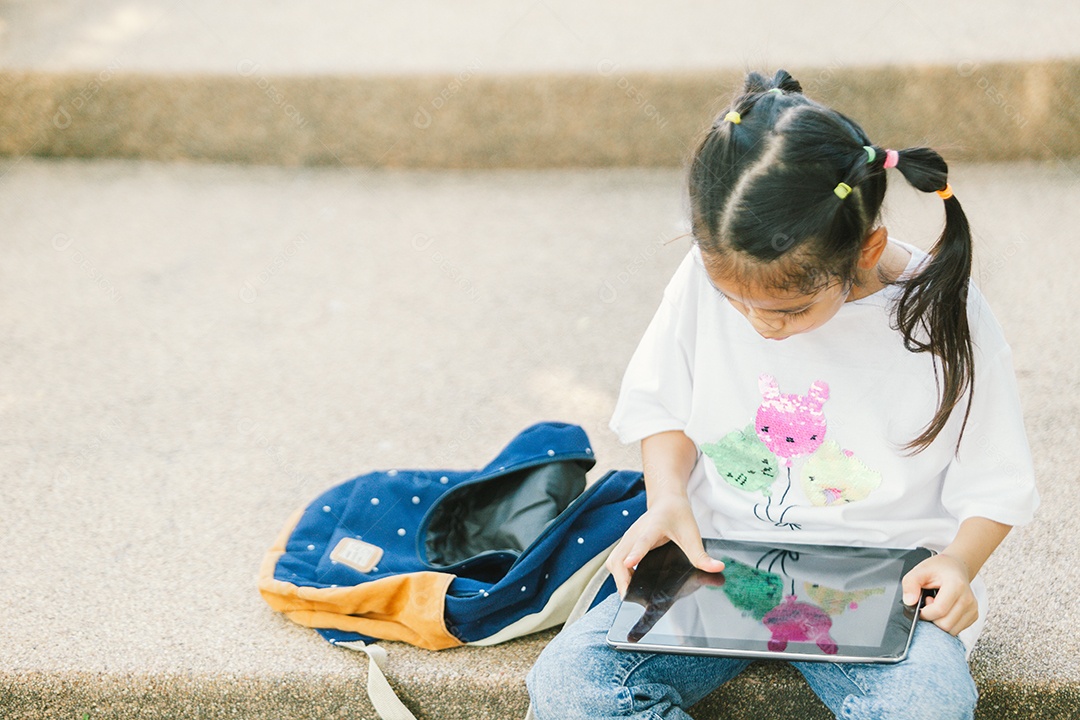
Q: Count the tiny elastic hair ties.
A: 6